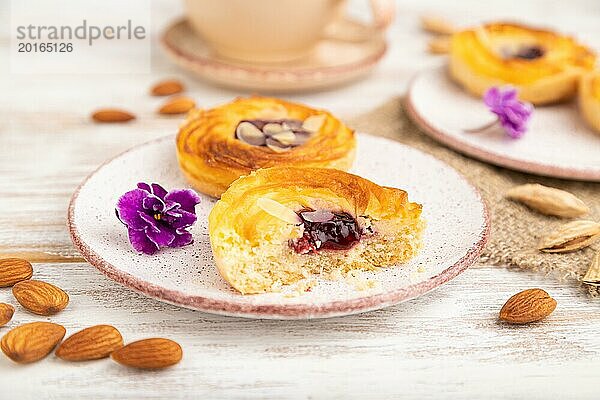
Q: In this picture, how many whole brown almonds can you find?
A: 10